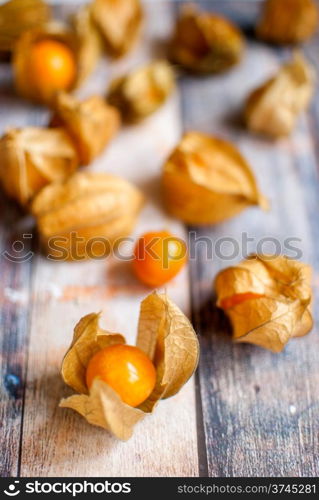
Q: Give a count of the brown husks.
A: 13